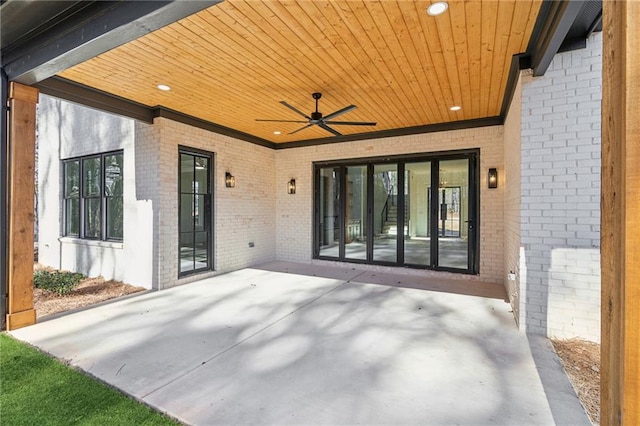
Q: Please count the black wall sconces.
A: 3